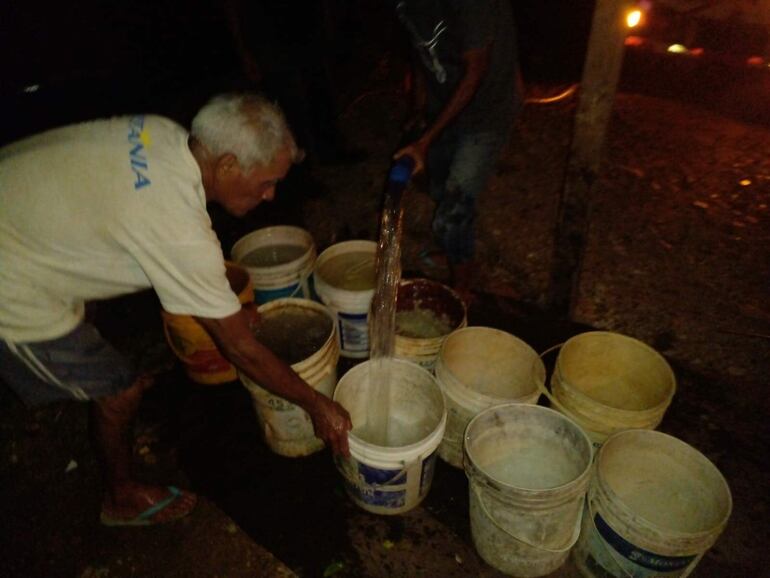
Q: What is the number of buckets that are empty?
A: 4